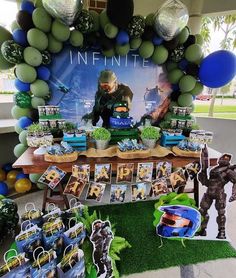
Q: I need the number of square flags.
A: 13